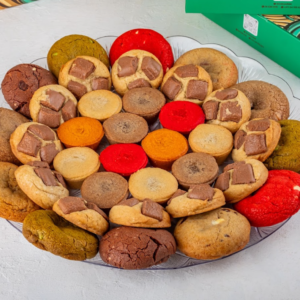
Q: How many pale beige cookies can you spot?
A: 4